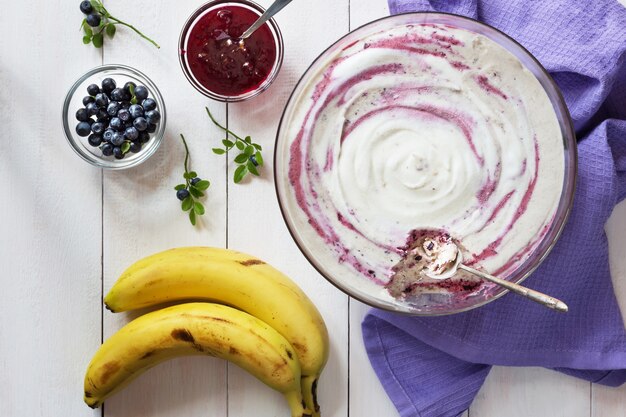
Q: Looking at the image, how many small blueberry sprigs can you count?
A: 3